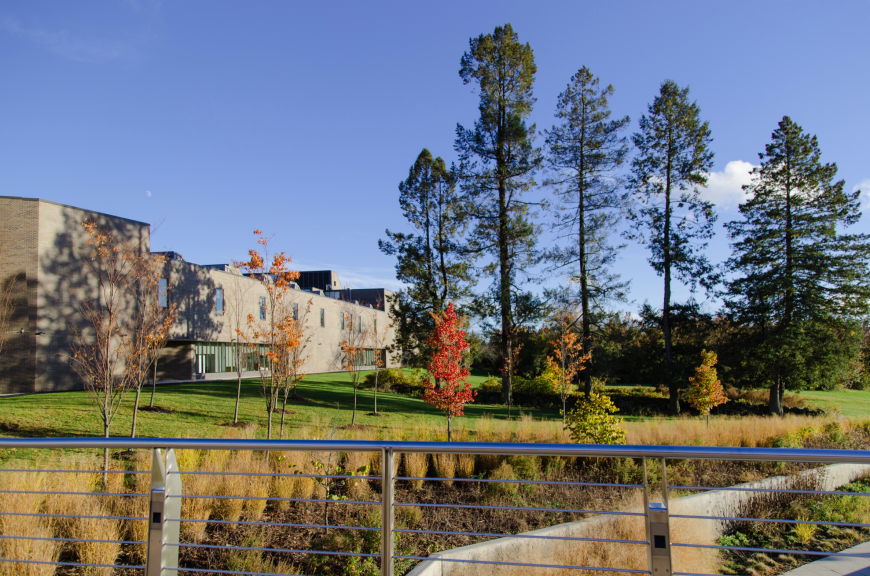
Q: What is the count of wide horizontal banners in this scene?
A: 0